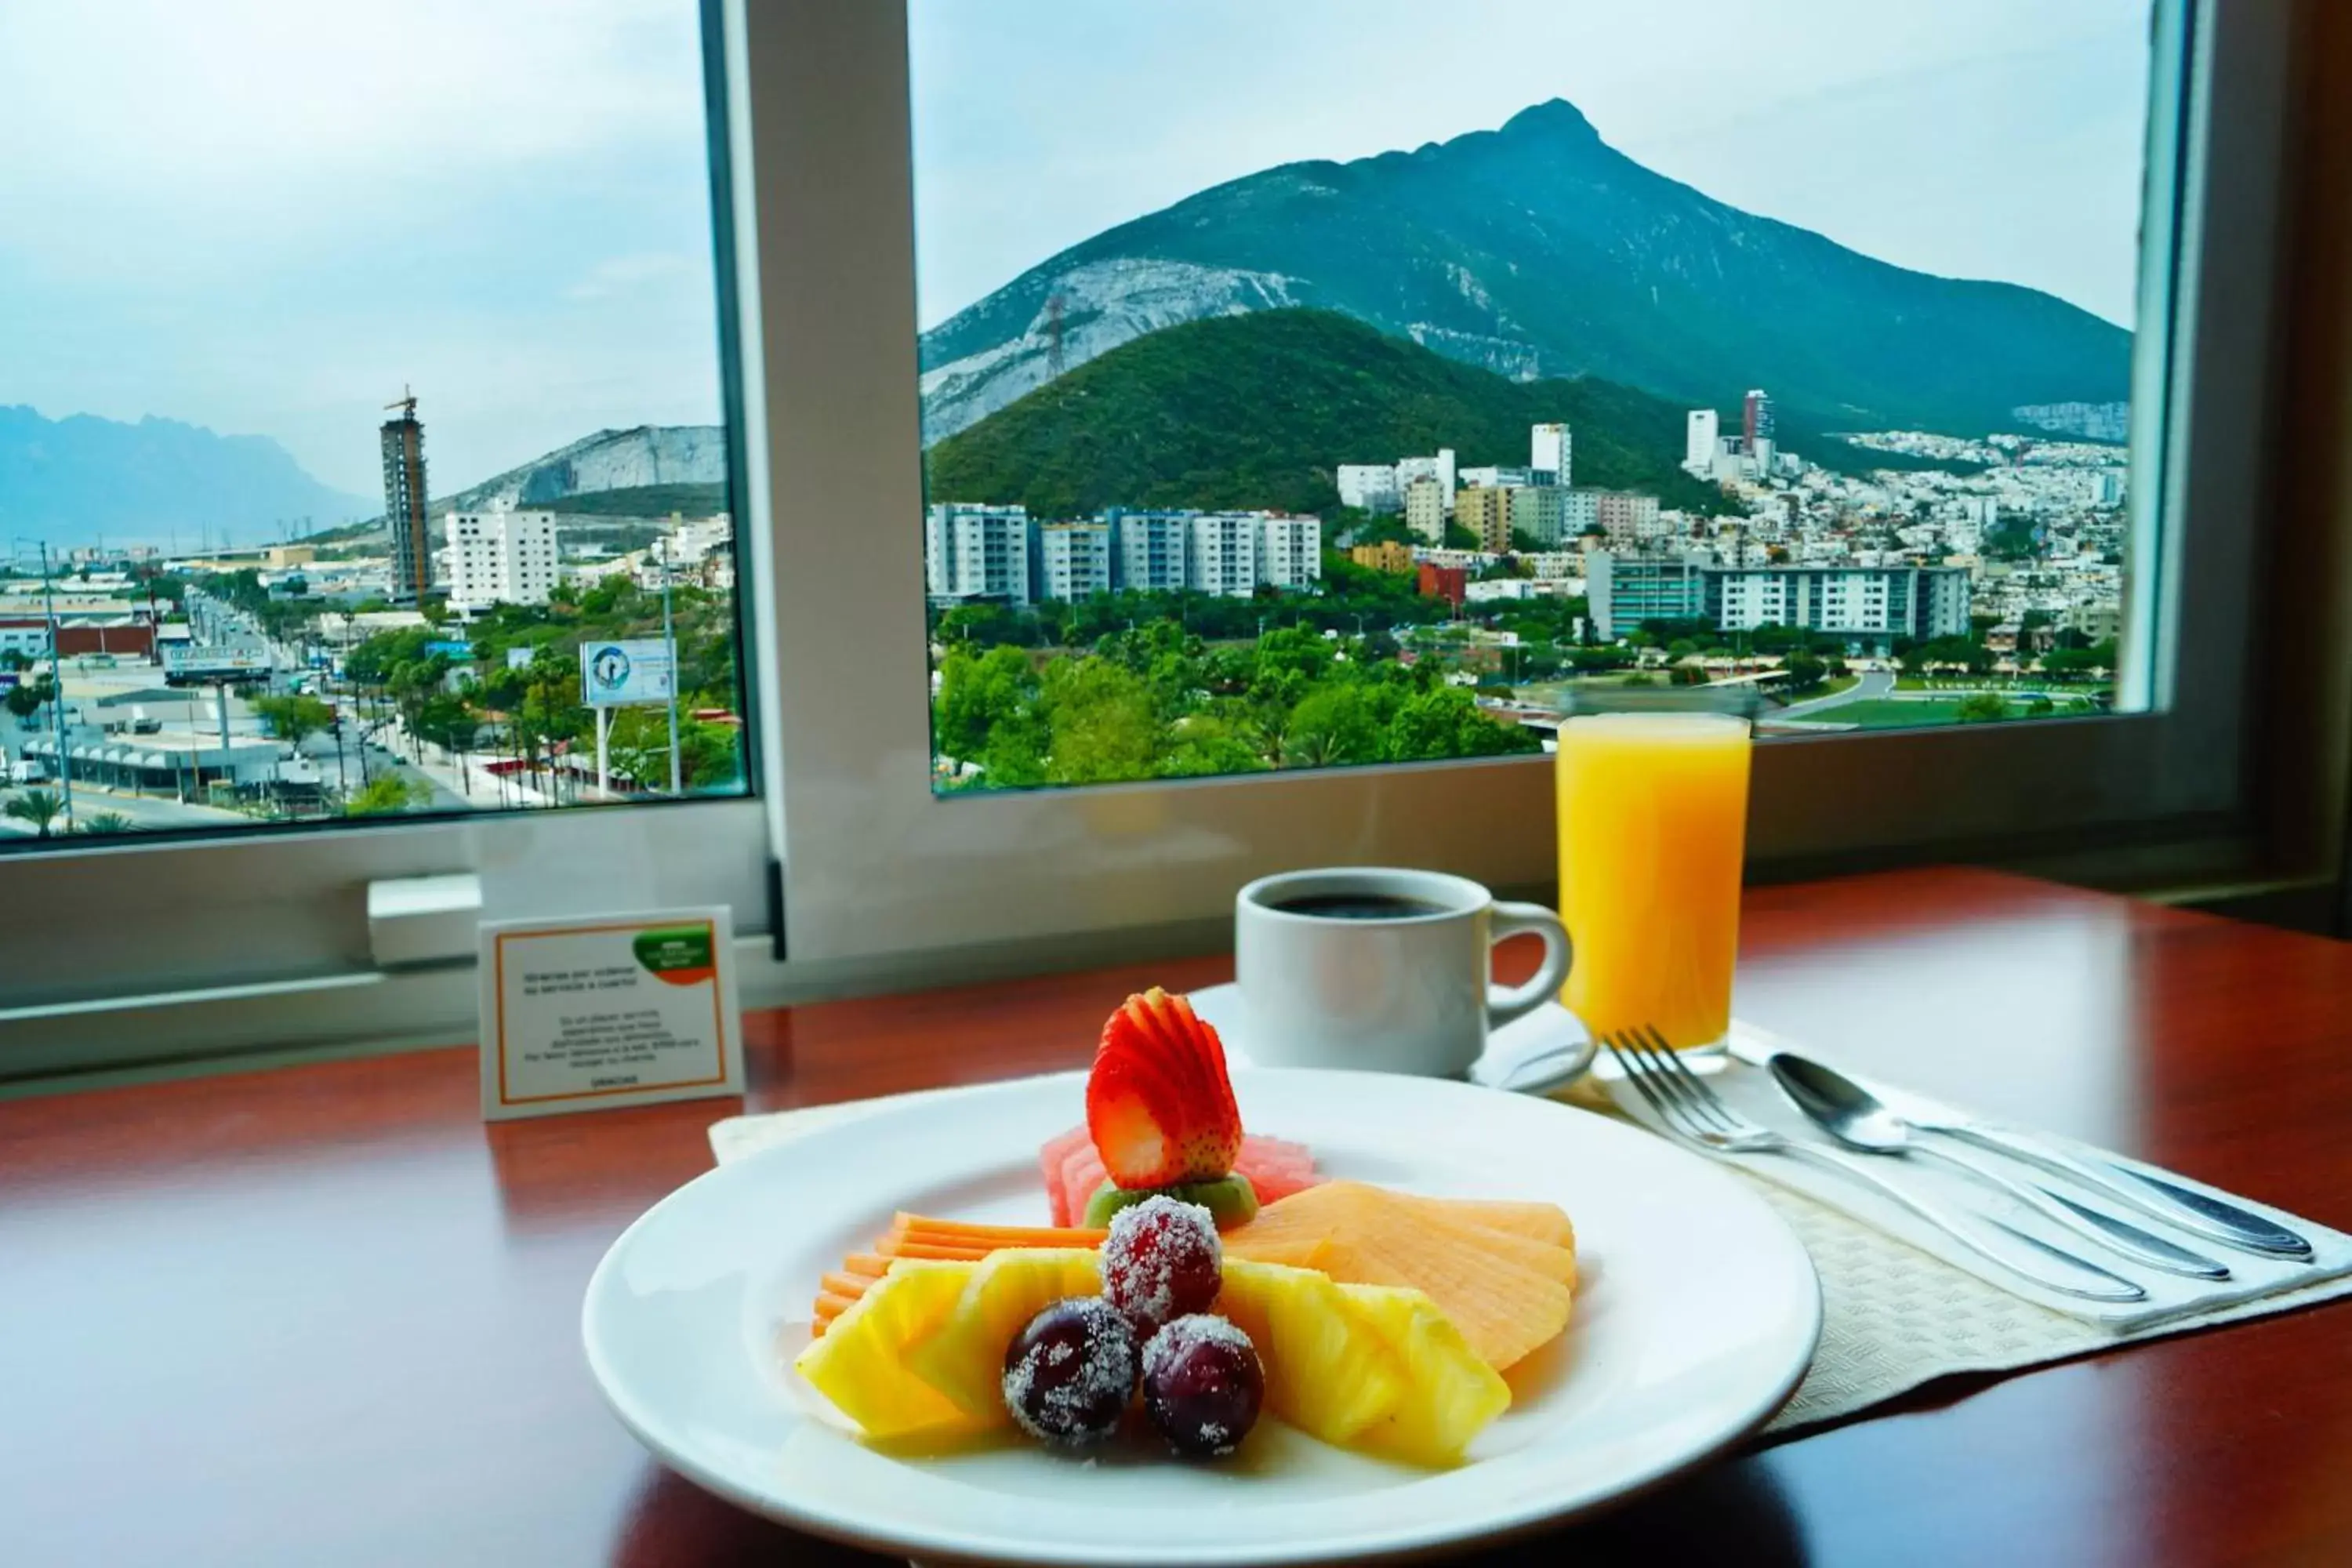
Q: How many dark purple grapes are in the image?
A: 2